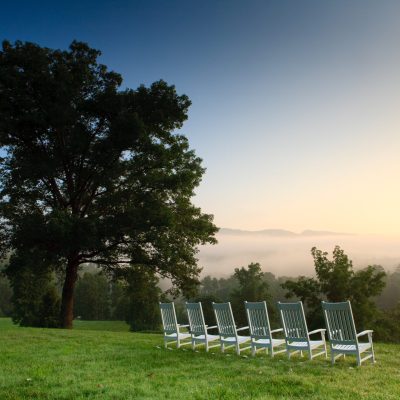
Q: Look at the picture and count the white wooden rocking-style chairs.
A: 6